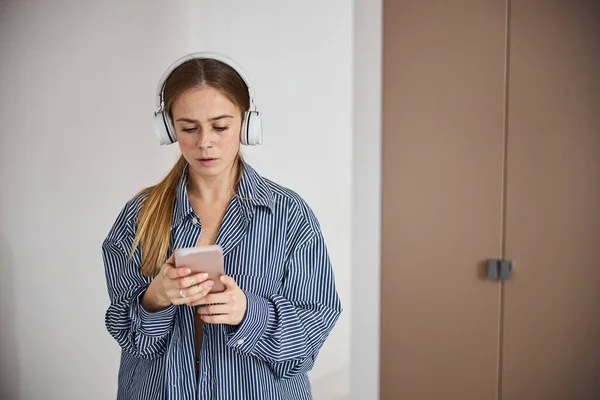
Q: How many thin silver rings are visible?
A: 4